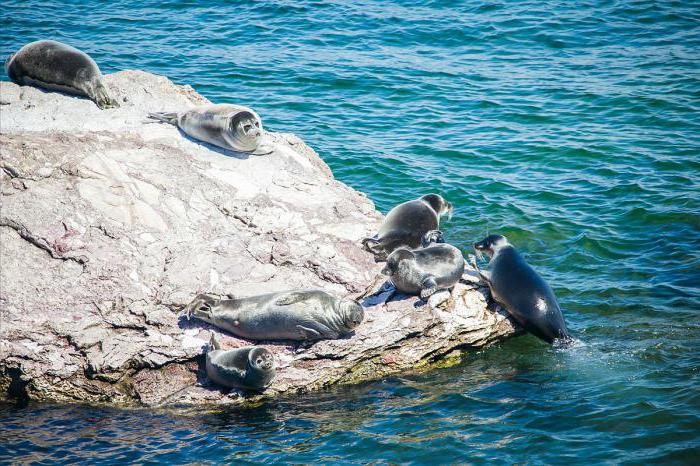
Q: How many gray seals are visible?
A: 7